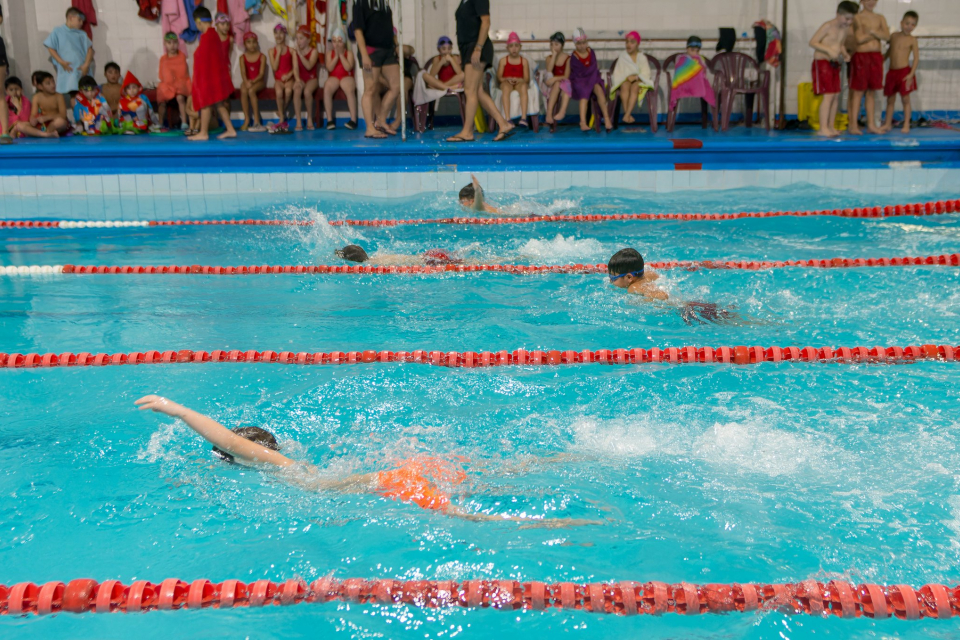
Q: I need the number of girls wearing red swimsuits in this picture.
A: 9